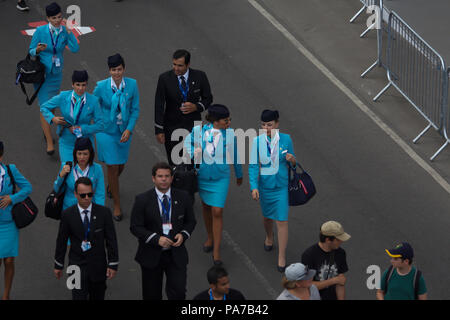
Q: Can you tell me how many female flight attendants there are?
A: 7